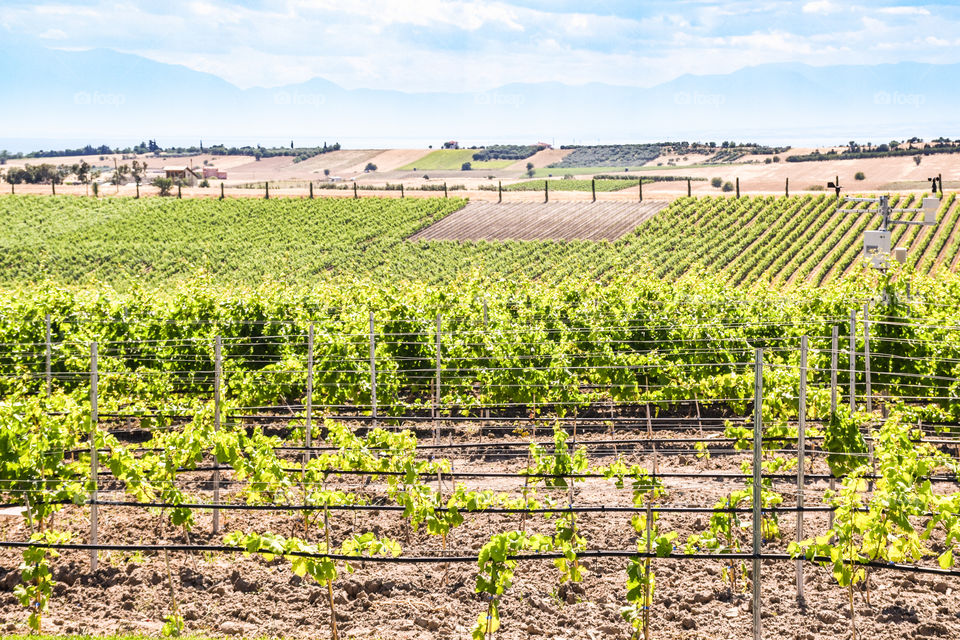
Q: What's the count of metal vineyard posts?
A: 11